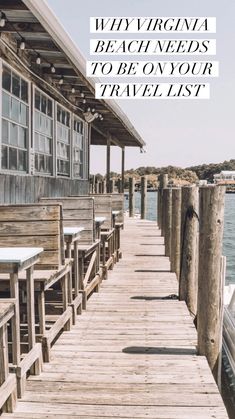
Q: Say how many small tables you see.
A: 4